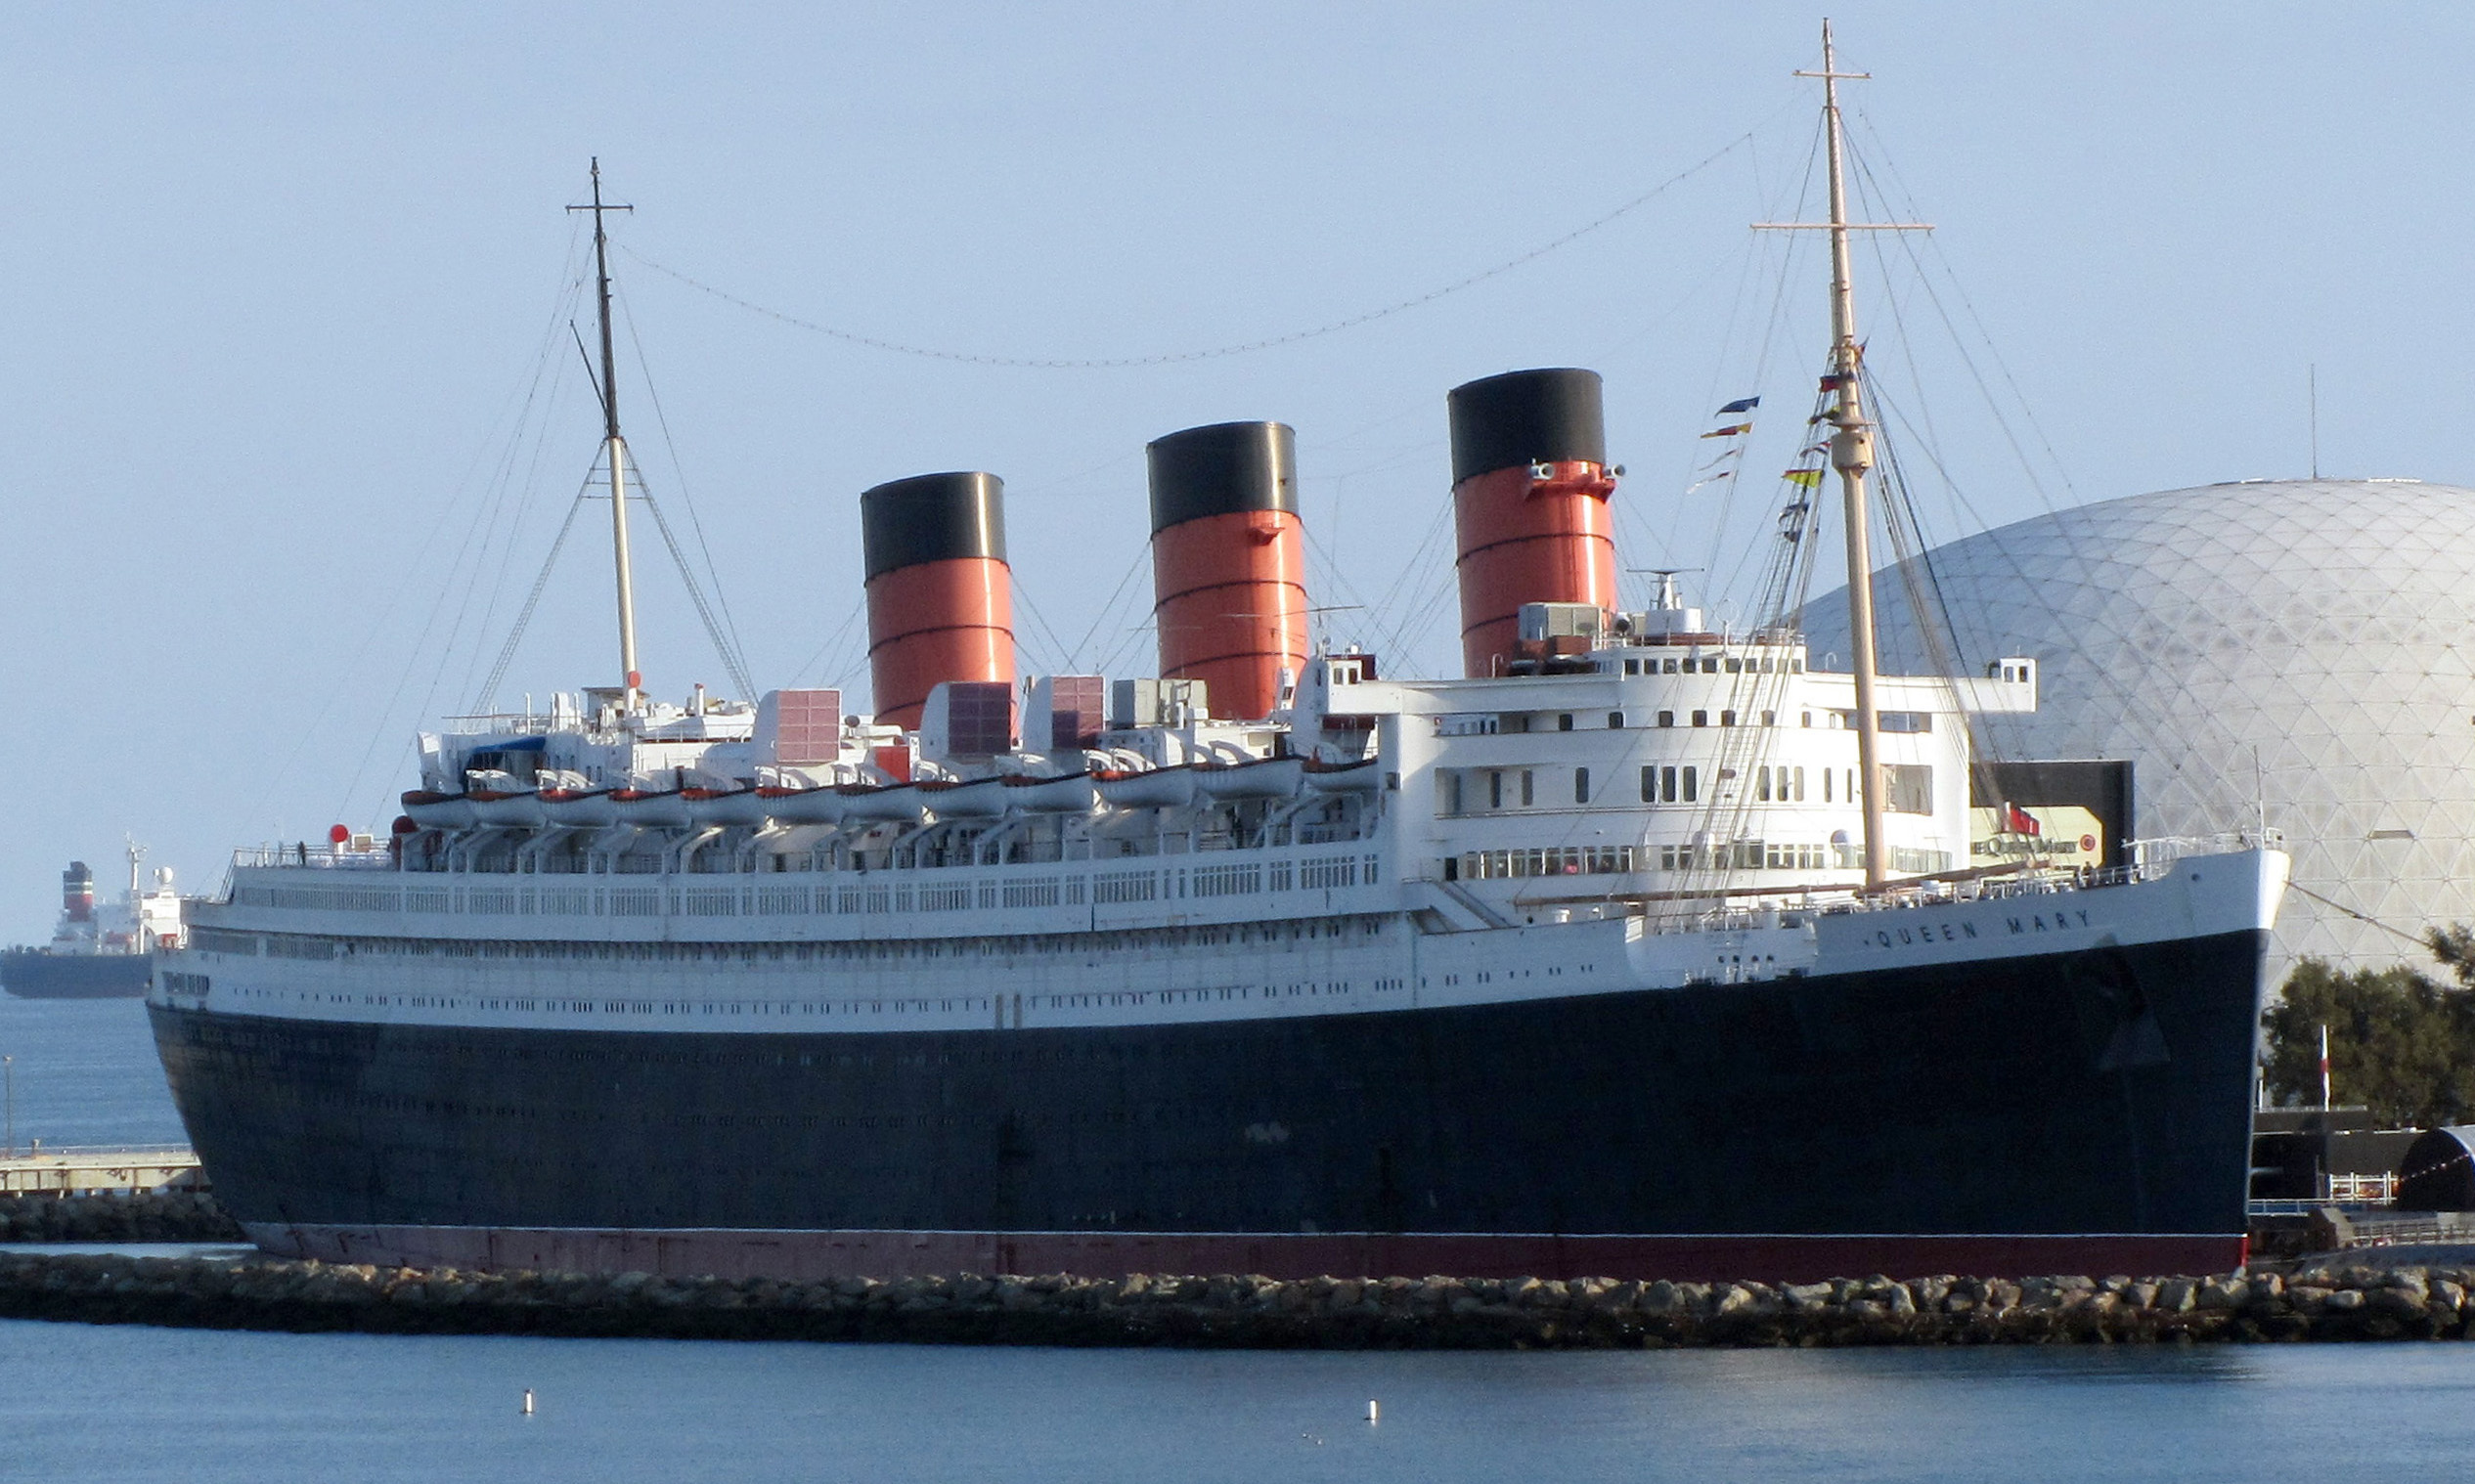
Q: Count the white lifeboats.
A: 12